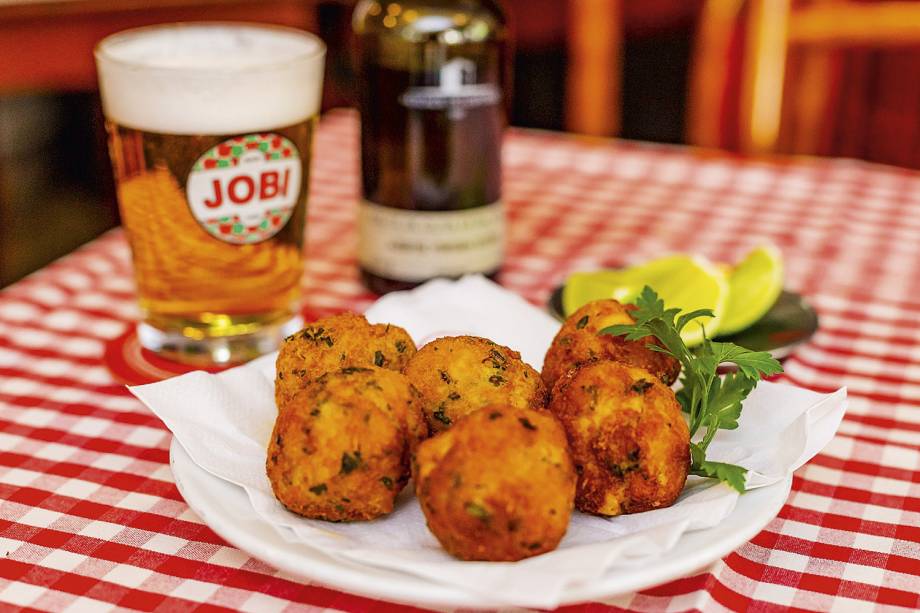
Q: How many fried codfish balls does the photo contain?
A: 6